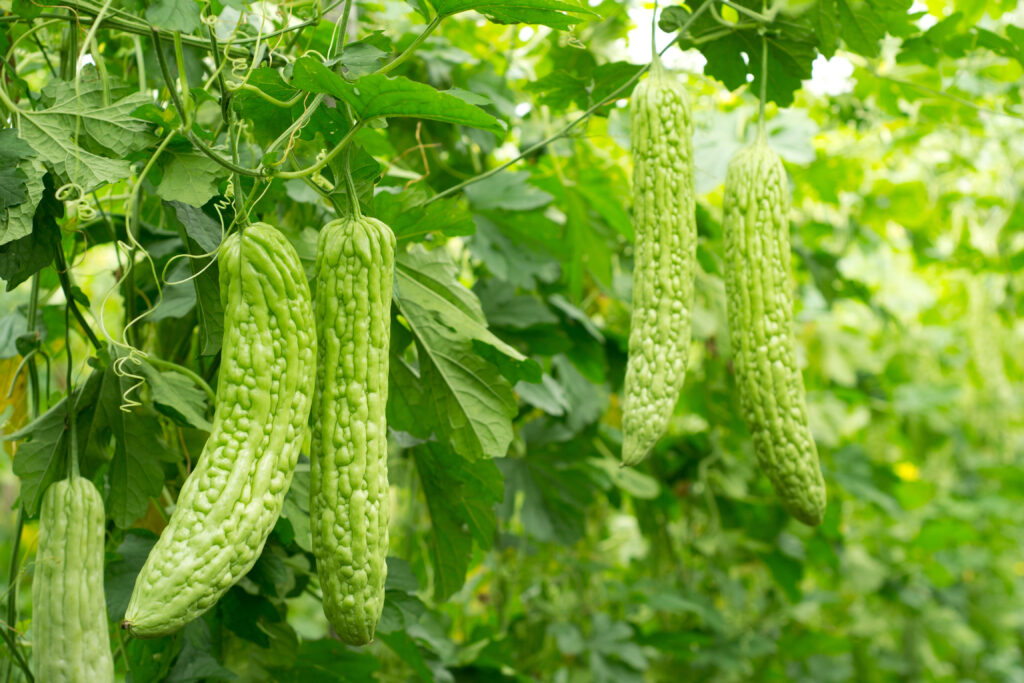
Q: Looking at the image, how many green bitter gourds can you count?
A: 5